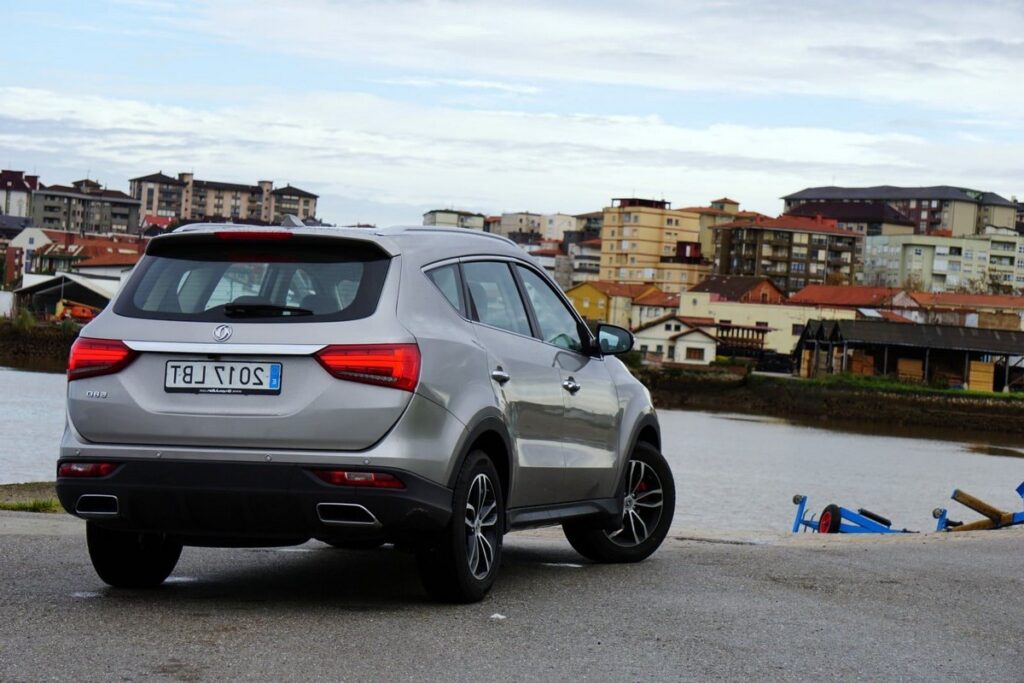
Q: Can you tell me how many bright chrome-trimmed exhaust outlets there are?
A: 2